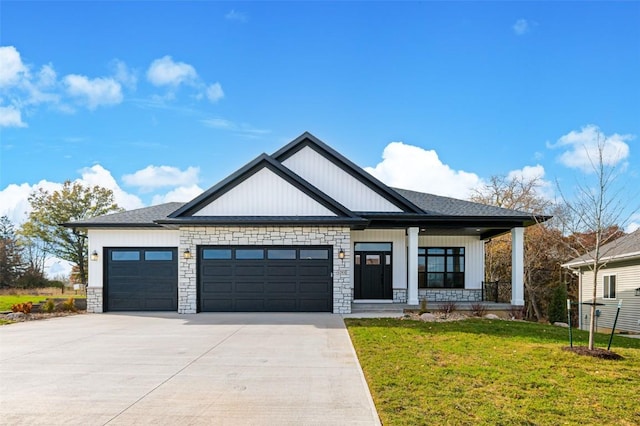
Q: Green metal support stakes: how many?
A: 2